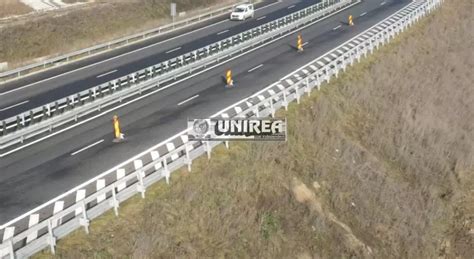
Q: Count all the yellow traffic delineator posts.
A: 4